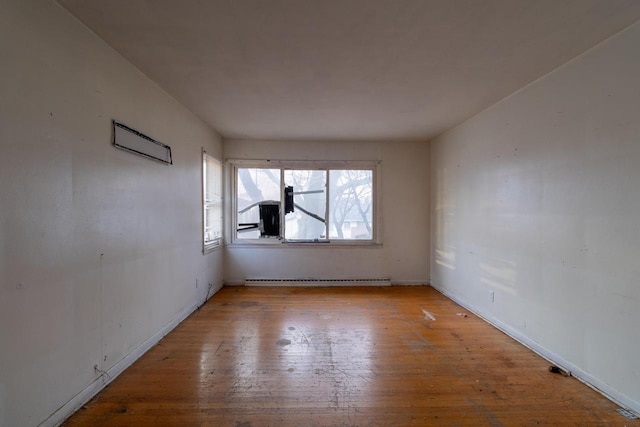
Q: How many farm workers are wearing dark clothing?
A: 0